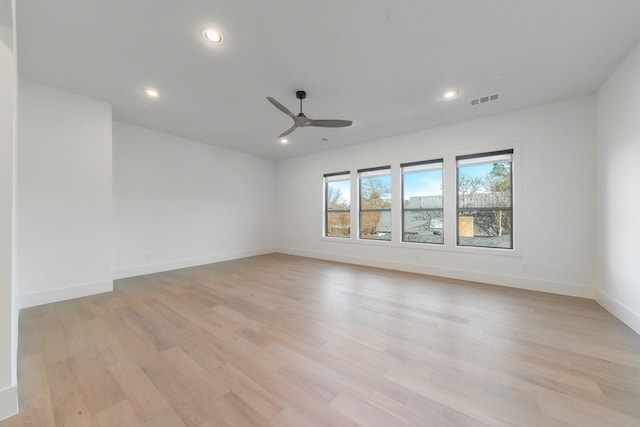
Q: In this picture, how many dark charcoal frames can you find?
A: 4